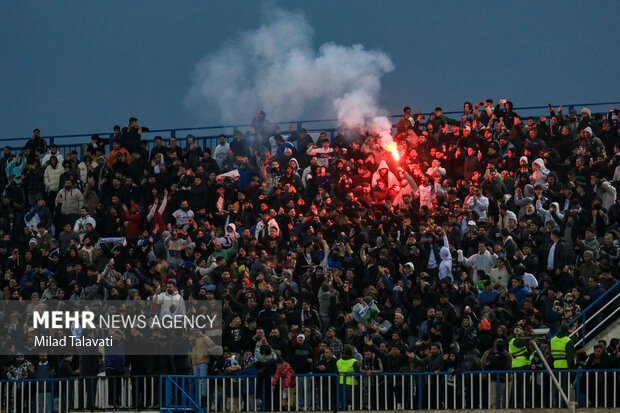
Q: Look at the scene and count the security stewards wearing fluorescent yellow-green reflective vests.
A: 3